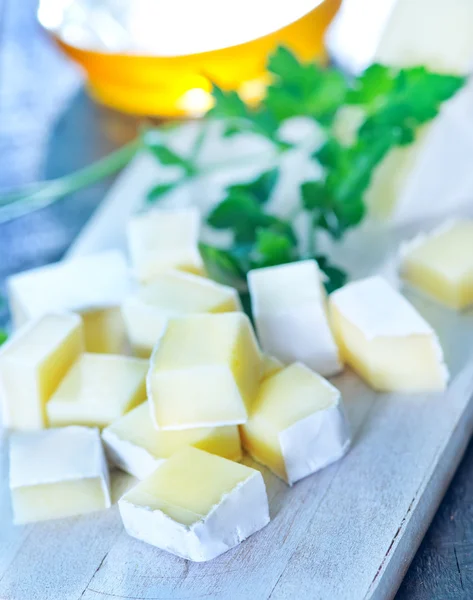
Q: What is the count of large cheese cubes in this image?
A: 13